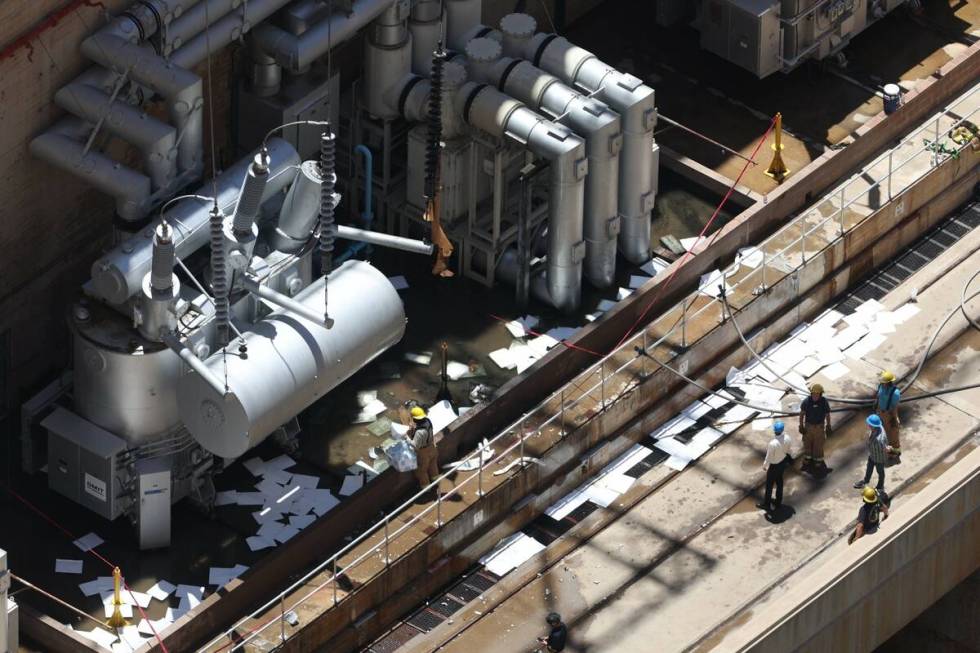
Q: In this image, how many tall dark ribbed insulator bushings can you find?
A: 3